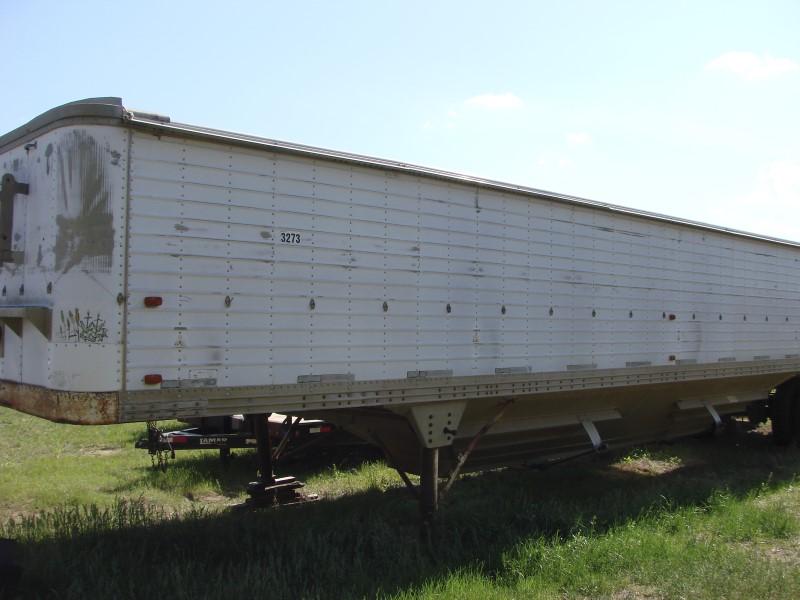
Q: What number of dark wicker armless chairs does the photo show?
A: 0